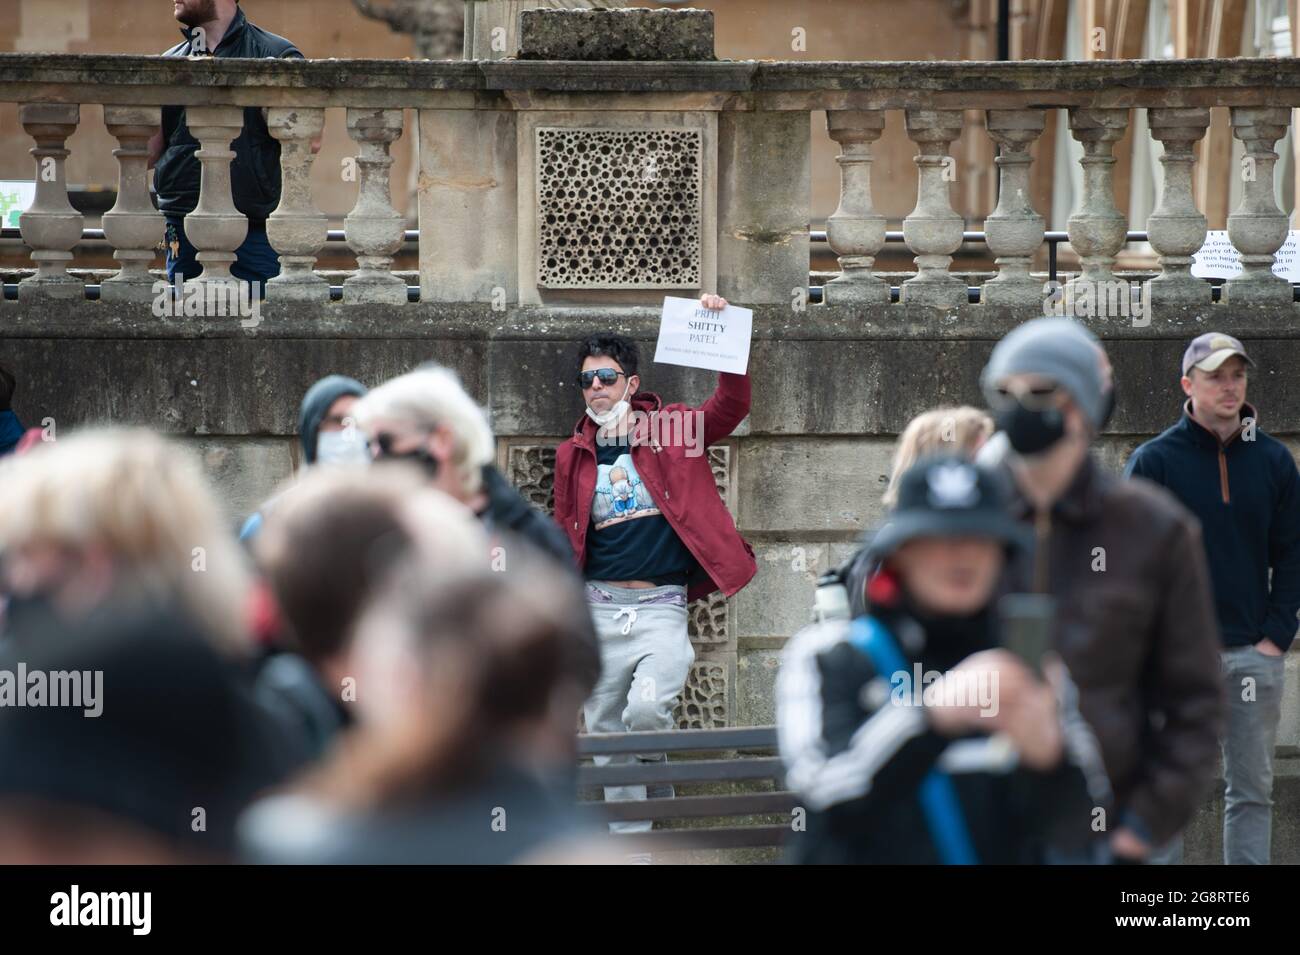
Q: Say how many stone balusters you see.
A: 11